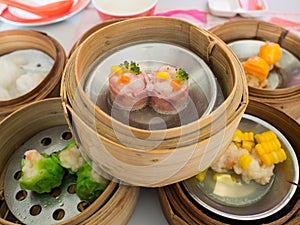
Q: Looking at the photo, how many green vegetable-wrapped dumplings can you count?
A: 3